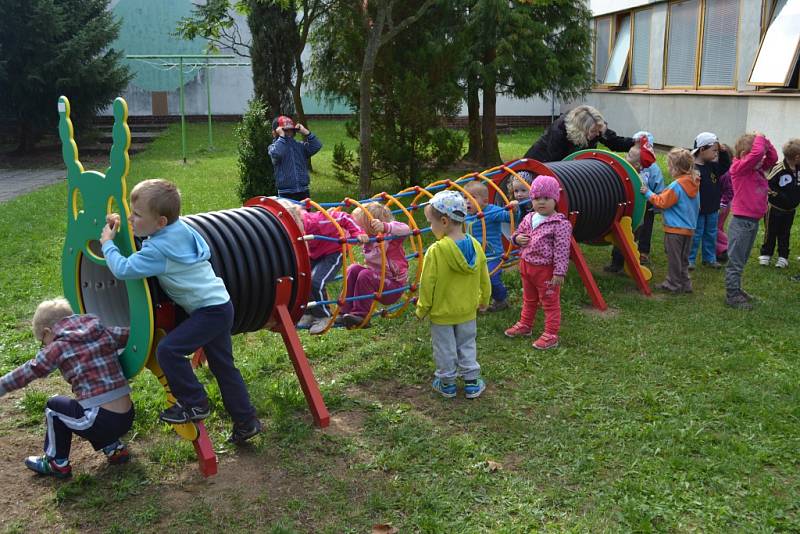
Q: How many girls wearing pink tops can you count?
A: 4